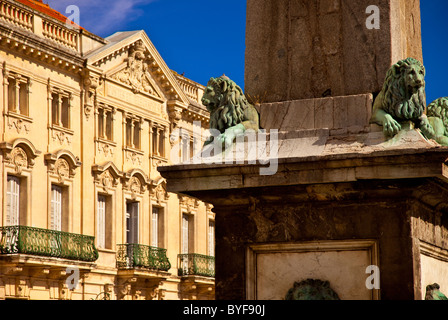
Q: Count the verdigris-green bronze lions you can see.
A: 3